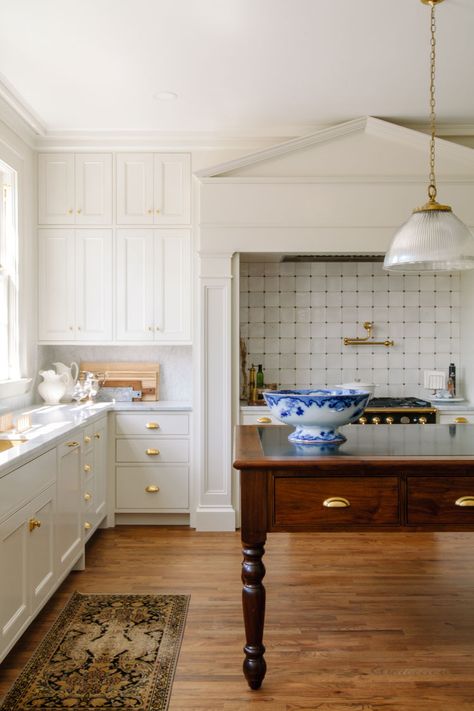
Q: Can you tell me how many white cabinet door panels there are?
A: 12